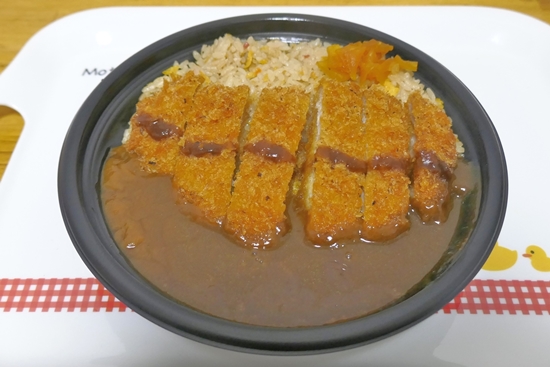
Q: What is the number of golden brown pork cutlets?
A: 6